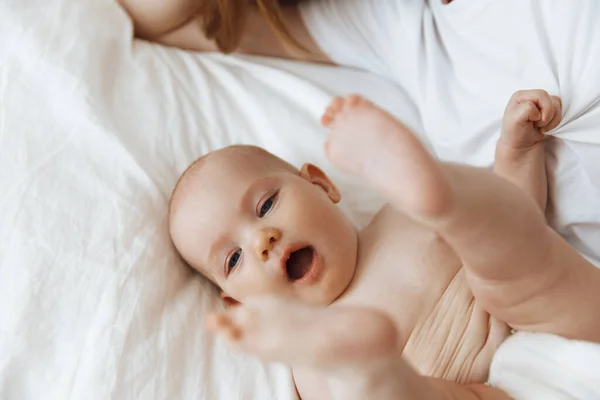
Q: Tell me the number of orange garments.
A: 0